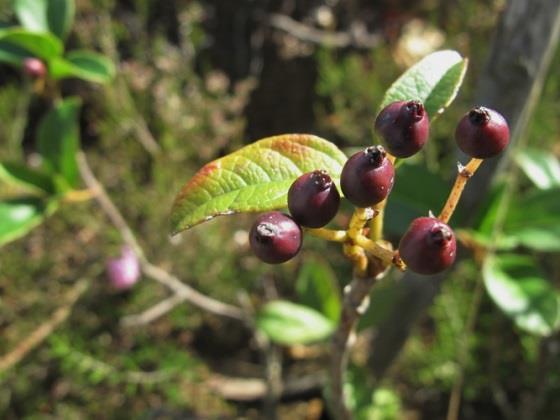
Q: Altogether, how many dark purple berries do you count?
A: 6